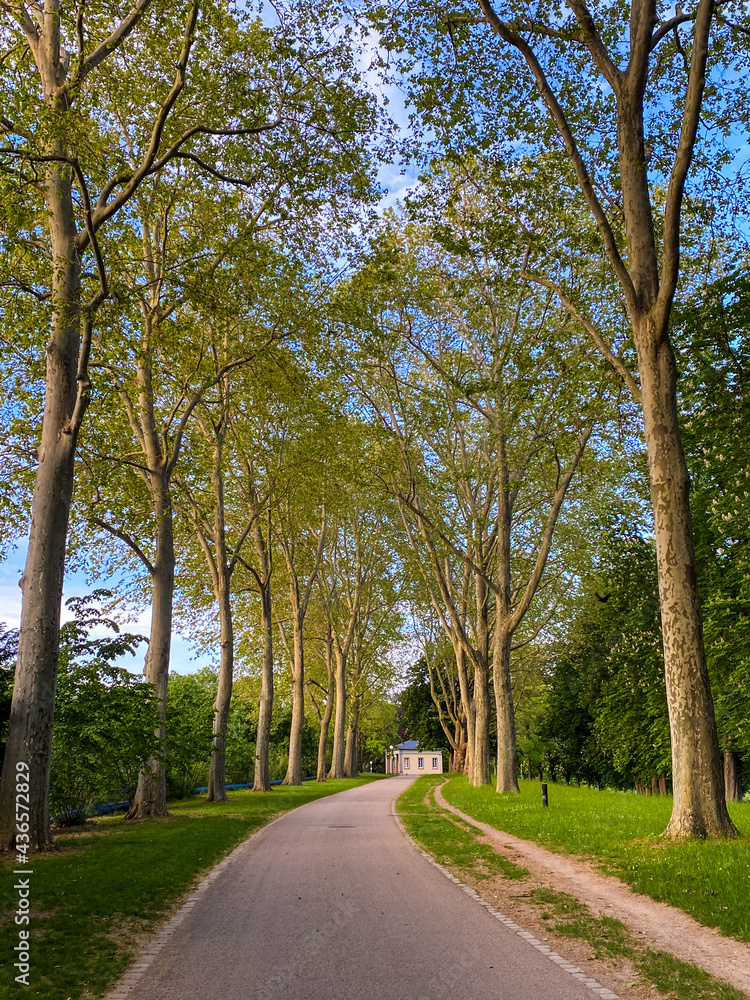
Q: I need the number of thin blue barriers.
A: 1